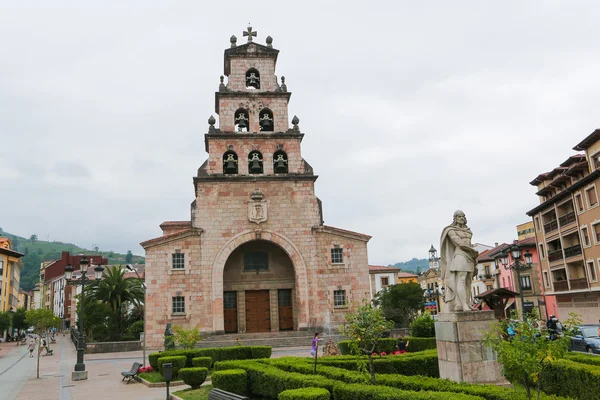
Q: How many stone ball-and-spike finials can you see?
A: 6